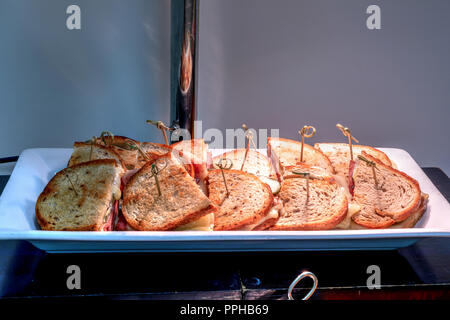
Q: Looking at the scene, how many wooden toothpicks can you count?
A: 12